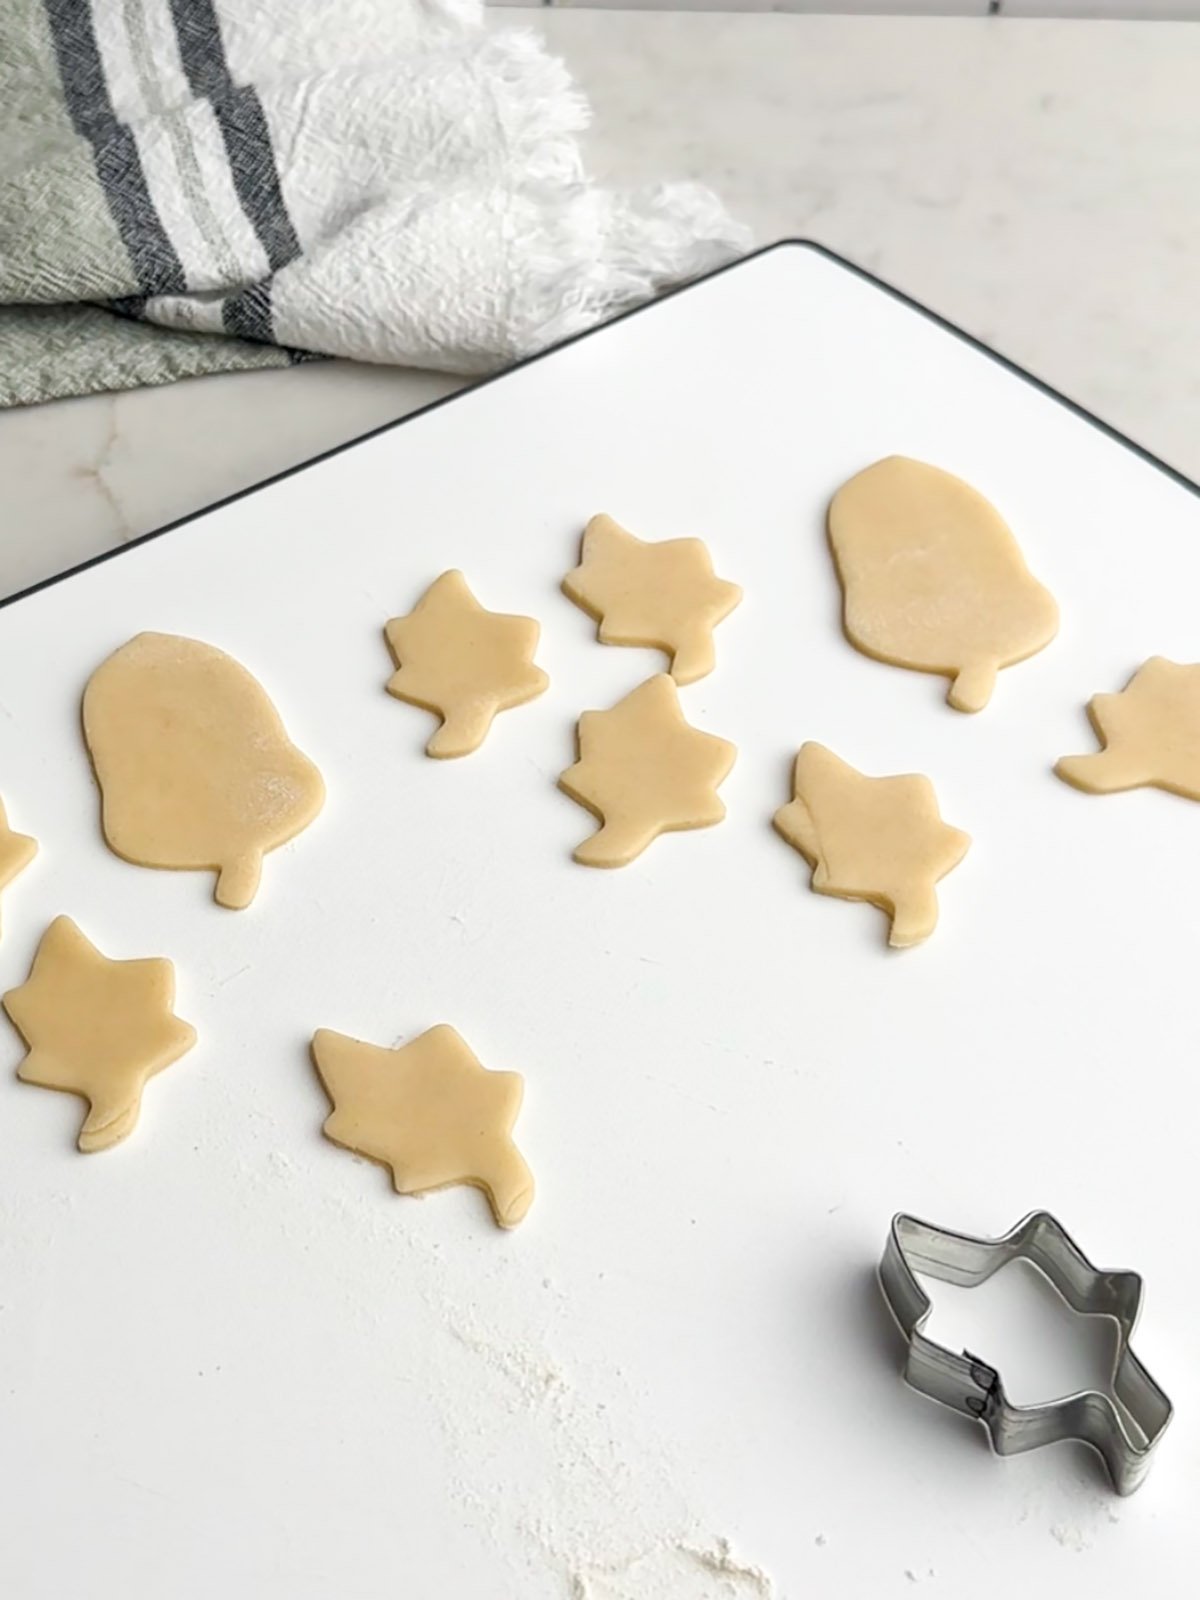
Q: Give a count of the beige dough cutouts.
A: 10